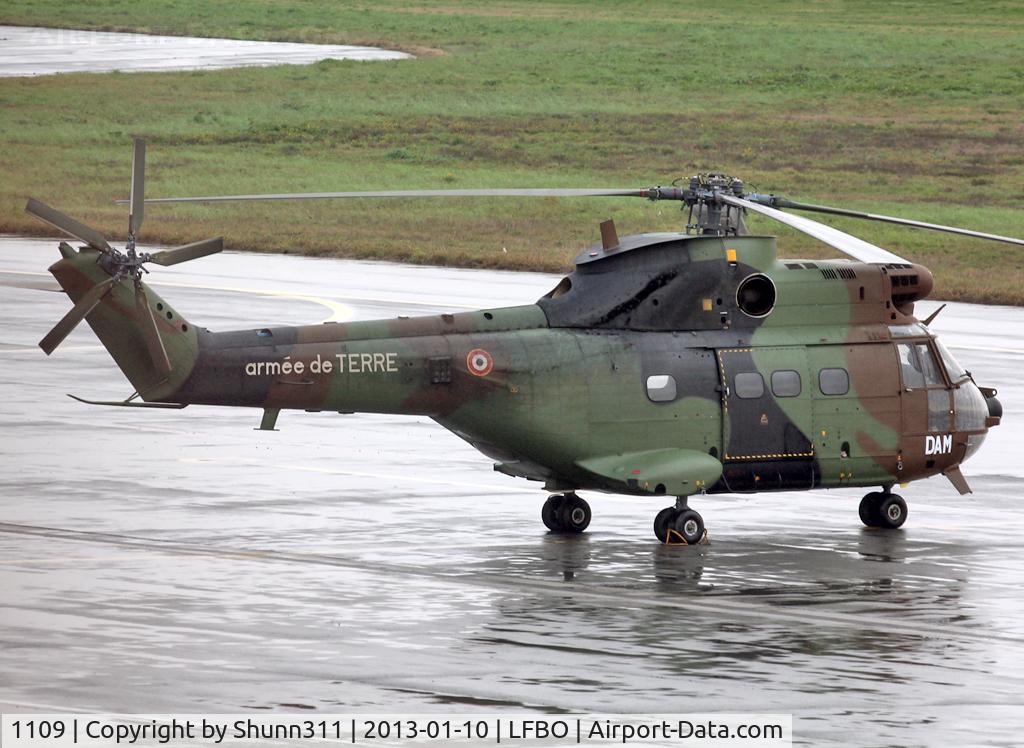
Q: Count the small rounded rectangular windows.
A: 4